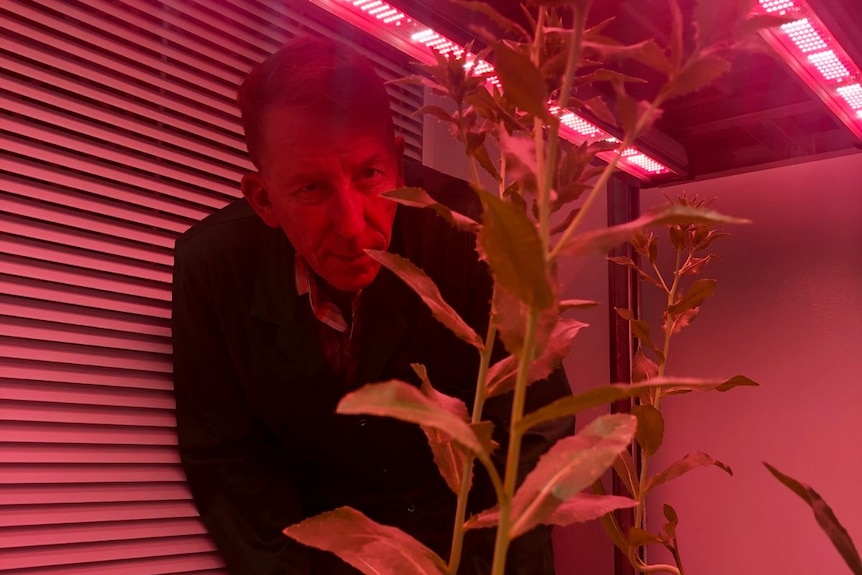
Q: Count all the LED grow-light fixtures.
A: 2